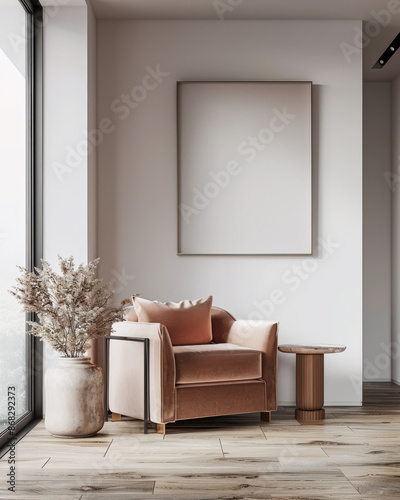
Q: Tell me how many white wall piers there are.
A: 1